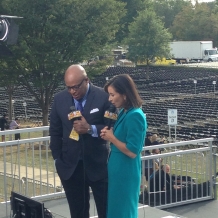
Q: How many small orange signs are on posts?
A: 0